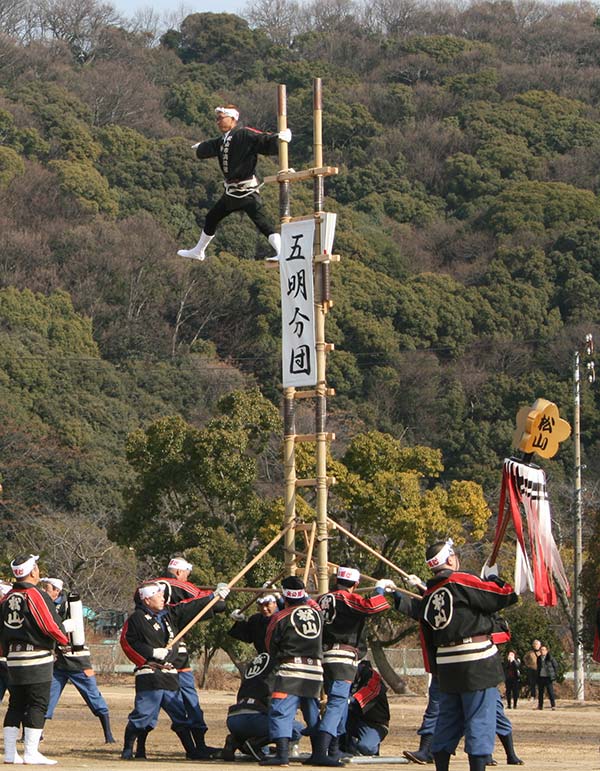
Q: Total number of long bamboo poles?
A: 2